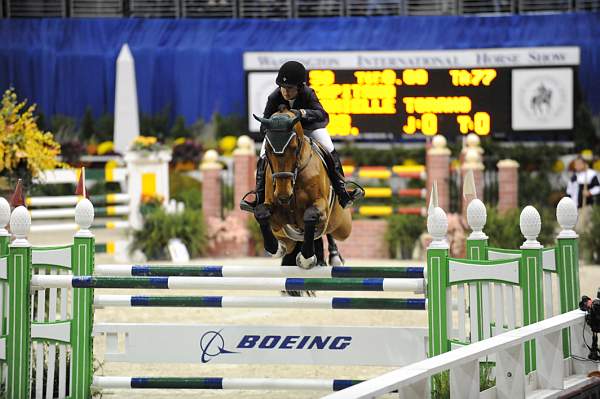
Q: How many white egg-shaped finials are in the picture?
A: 7